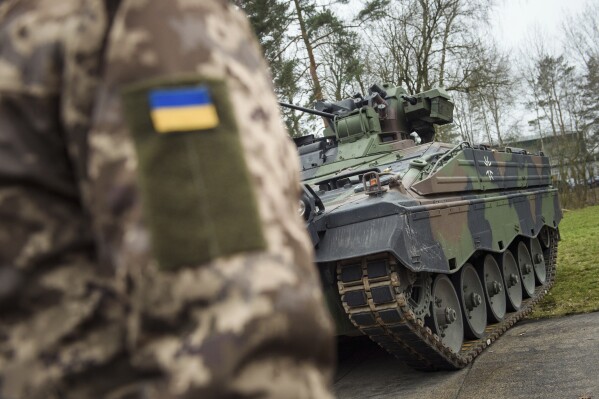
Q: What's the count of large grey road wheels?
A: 6